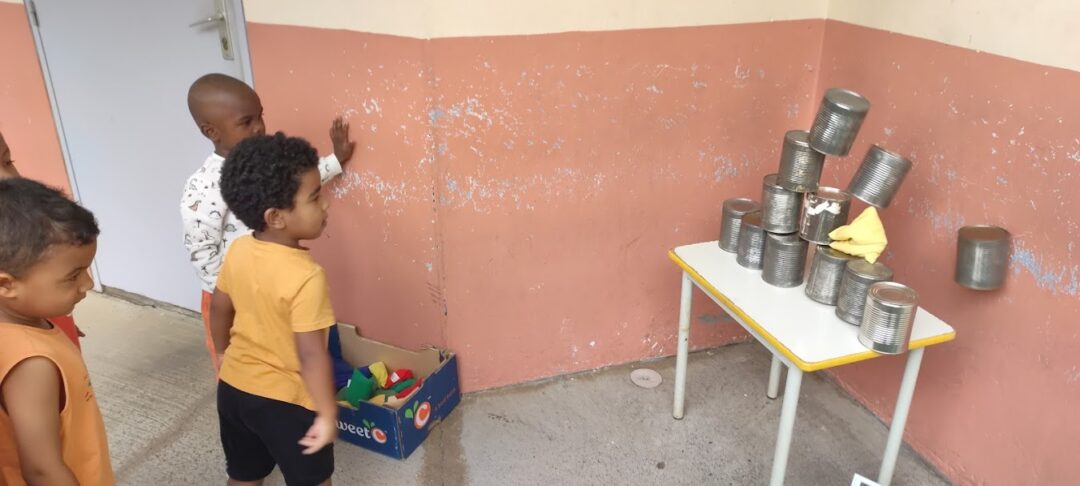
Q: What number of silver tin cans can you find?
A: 12